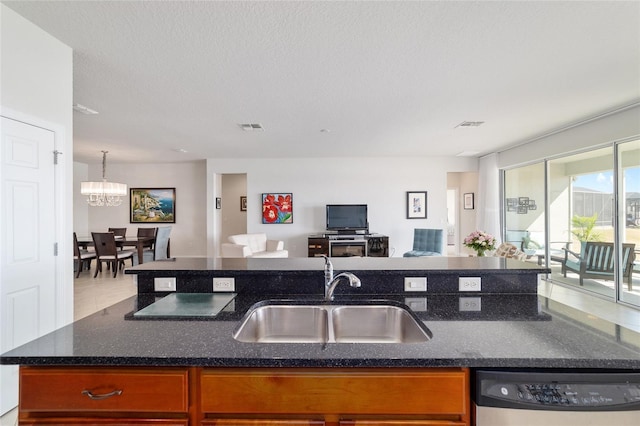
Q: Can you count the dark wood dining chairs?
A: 4